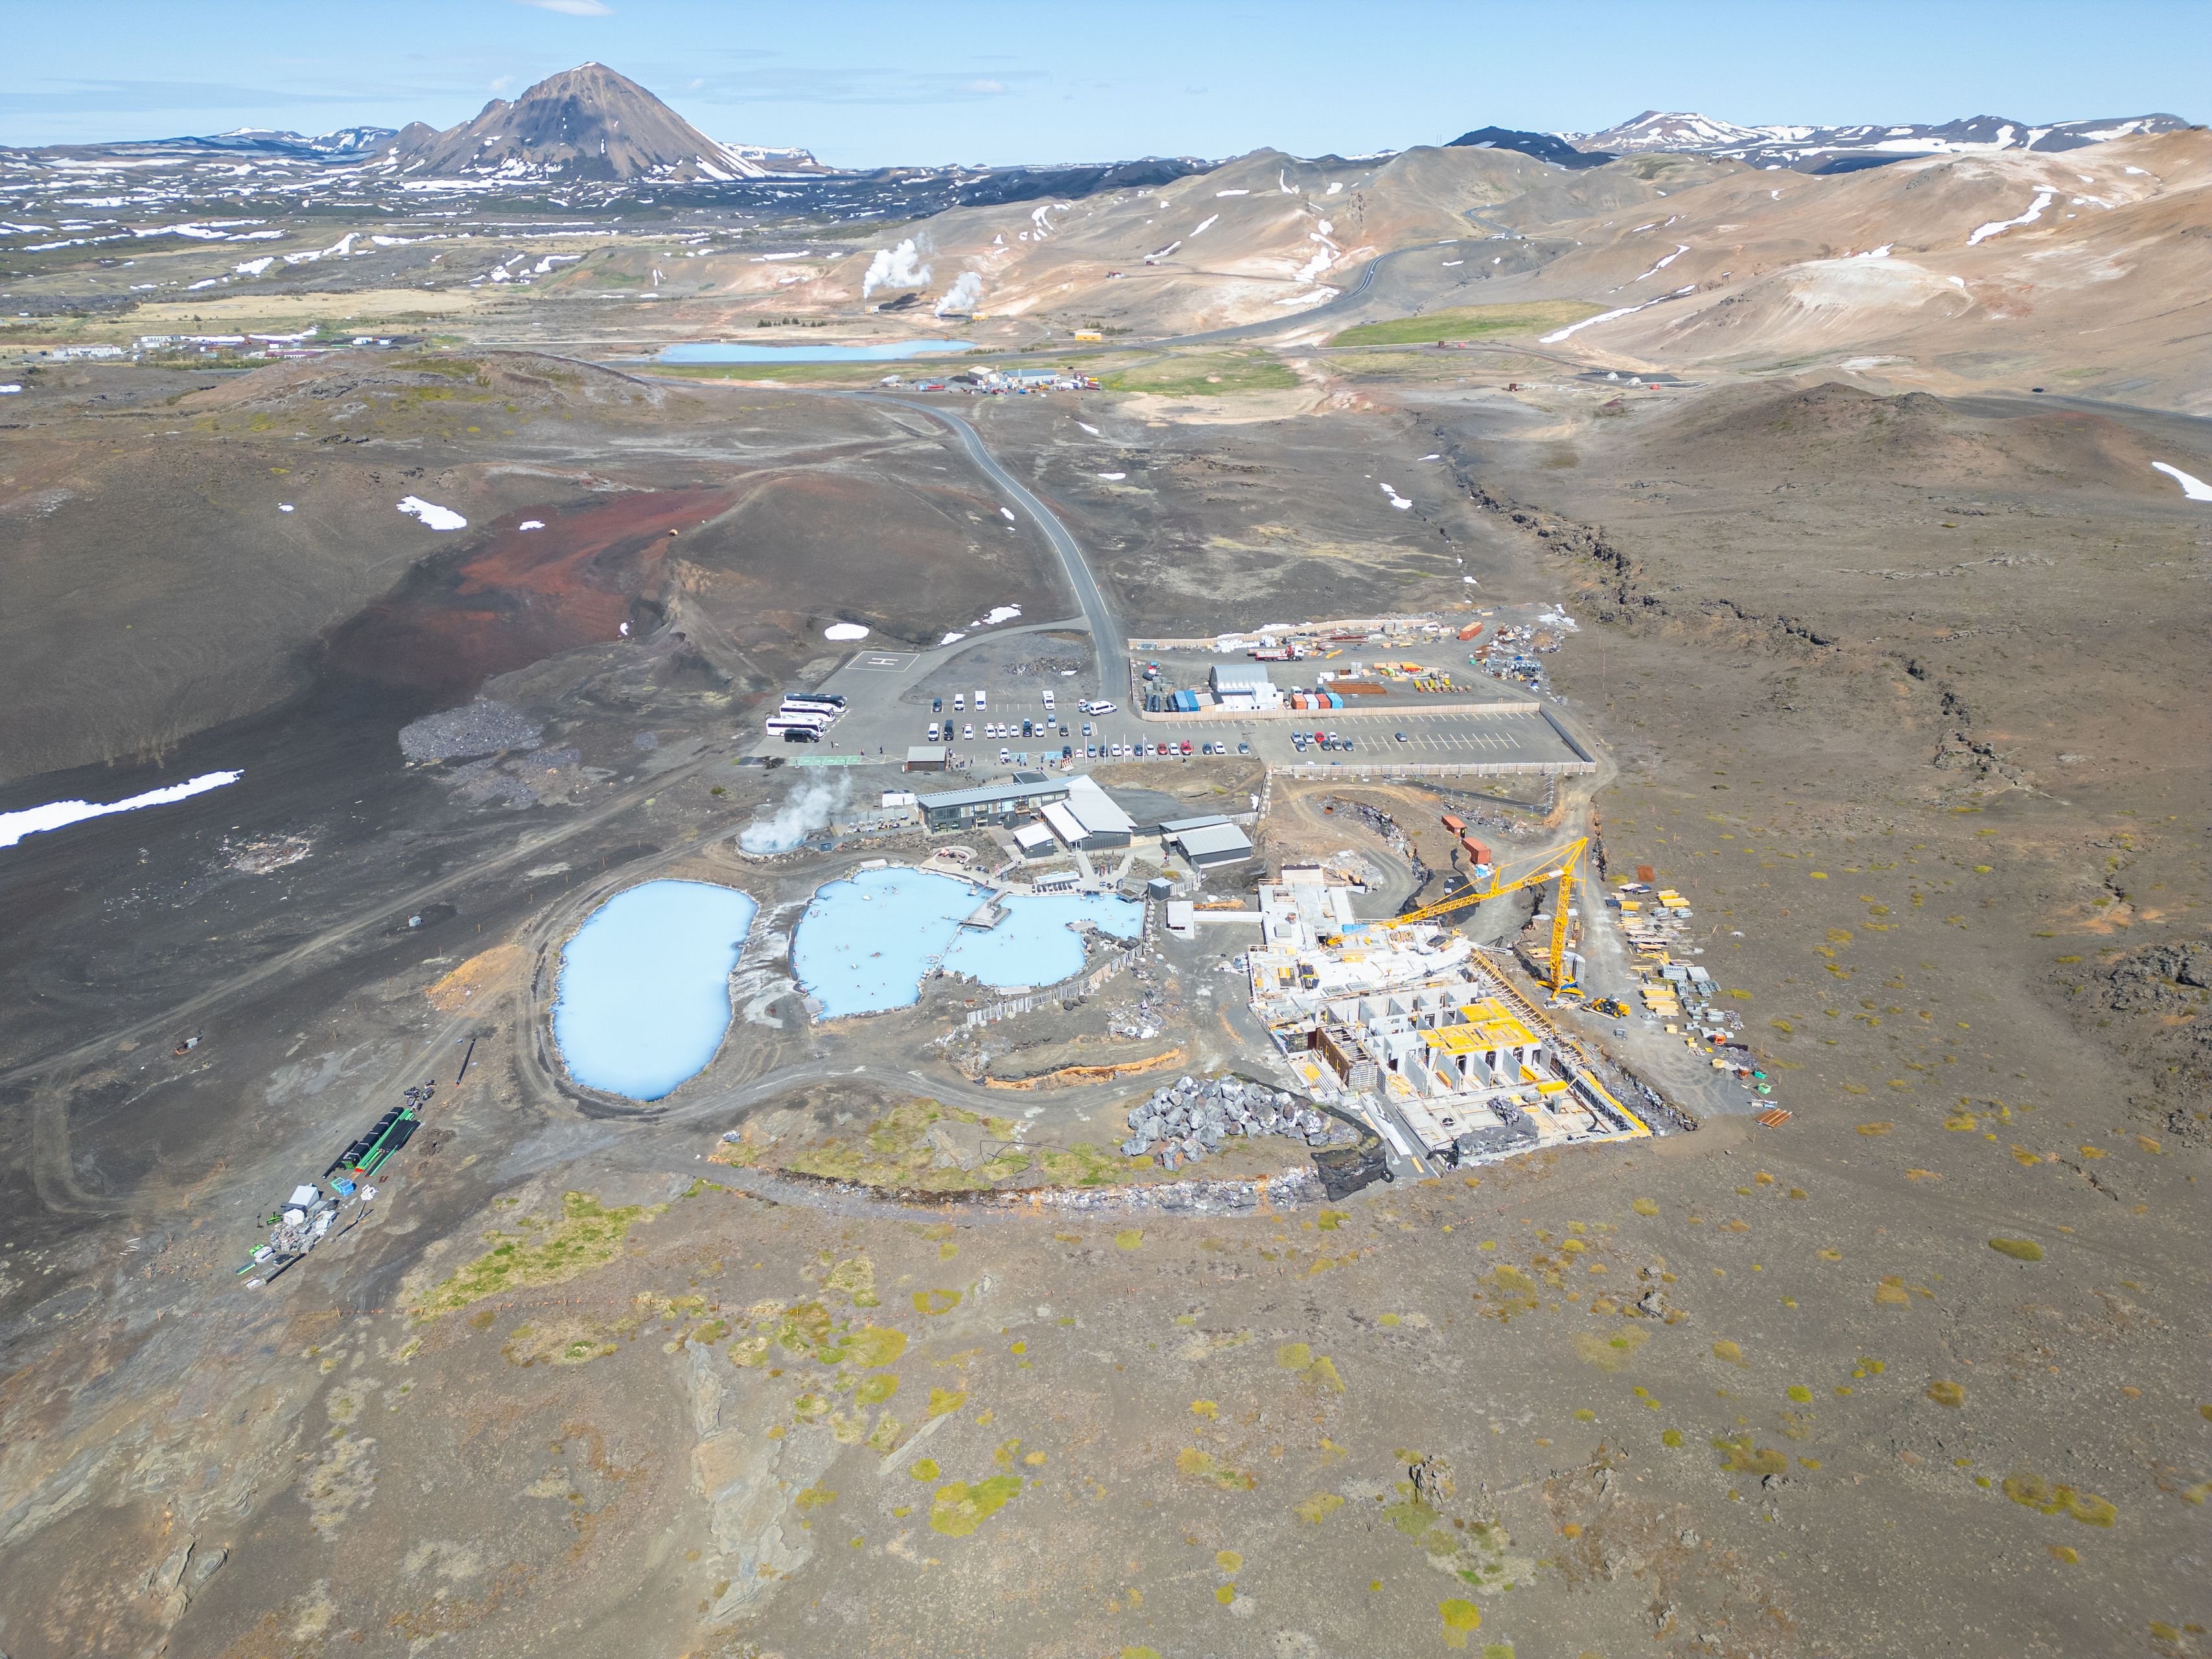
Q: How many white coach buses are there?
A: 3